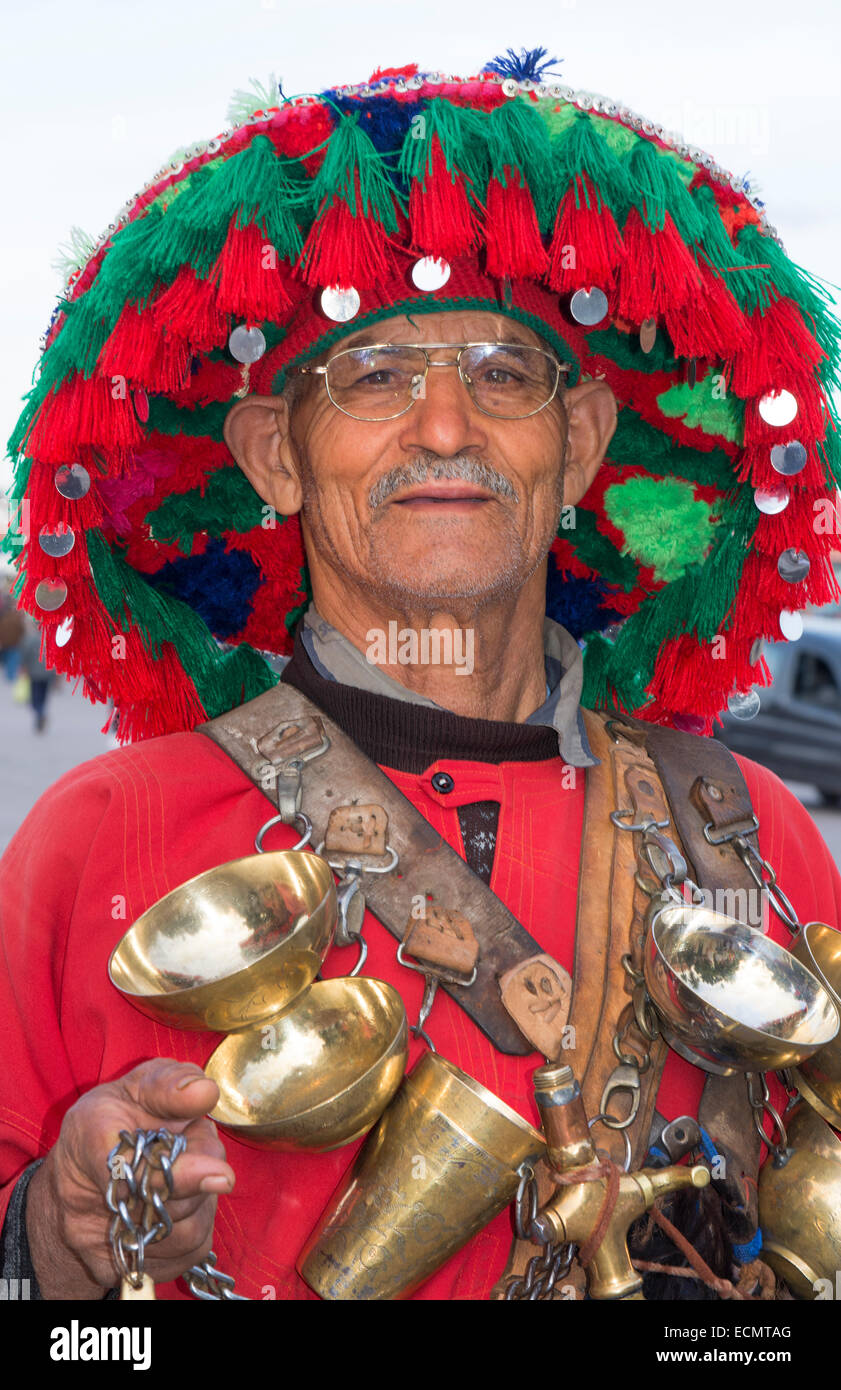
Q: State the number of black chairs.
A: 0